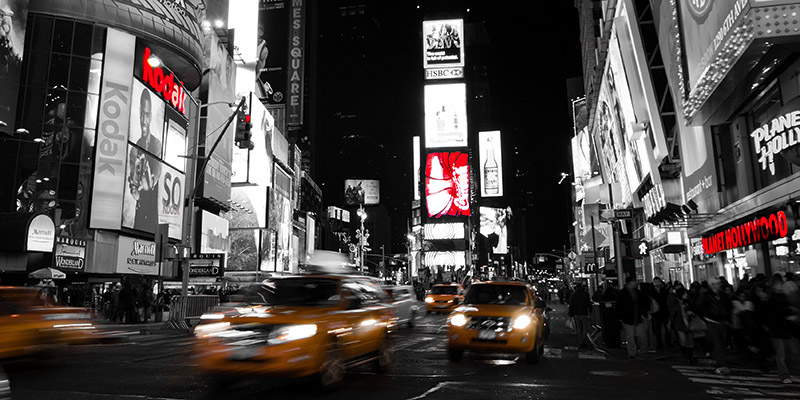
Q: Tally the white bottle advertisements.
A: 1